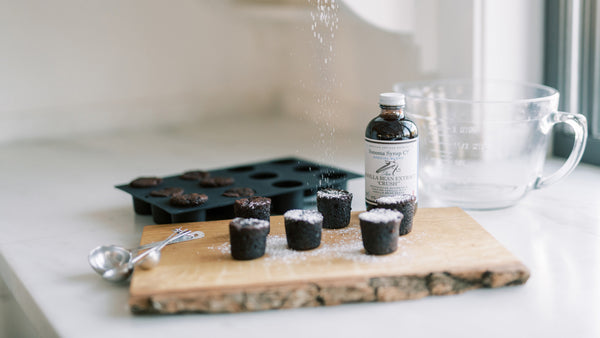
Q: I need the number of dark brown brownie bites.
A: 12